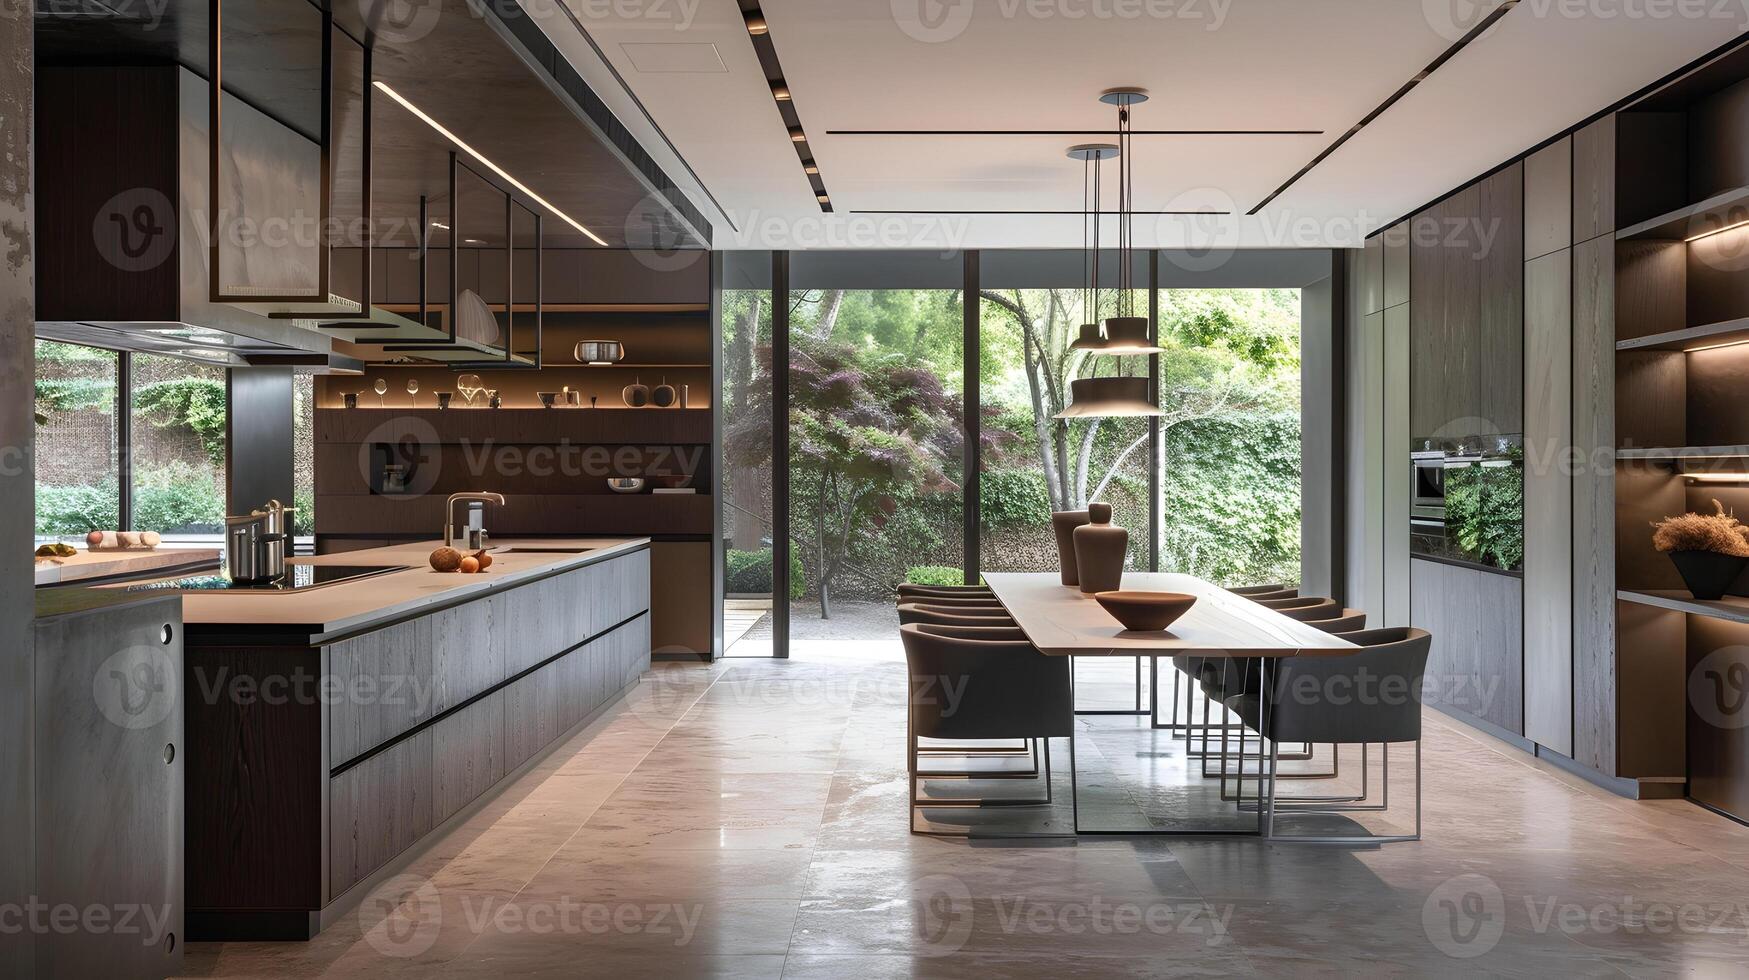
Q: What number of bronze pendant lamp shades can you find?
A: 3